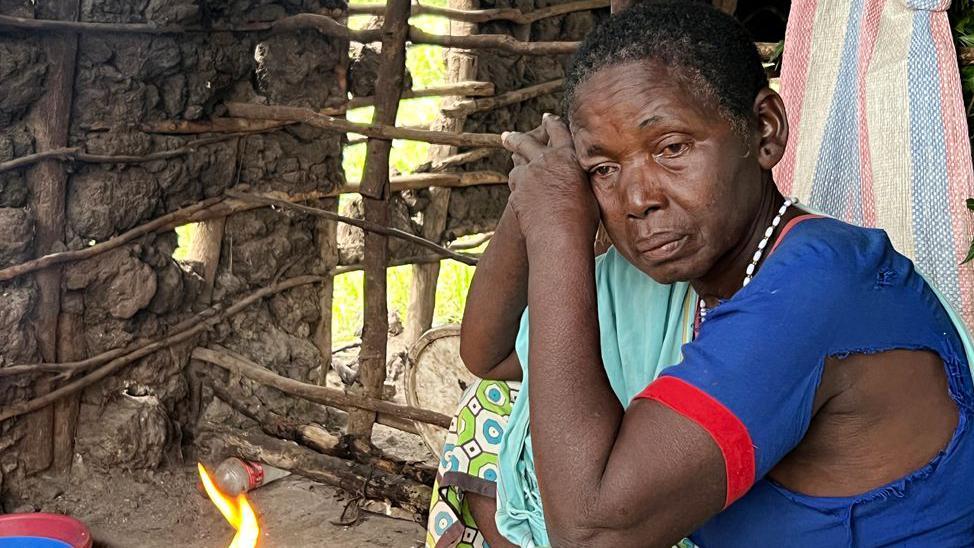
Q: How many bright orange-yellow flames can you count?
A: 2